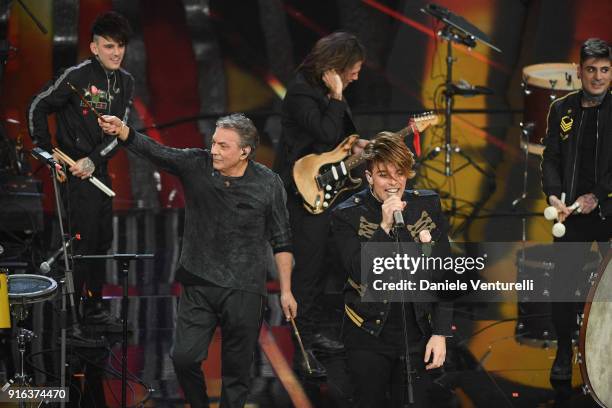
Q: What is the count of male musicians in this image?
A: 5